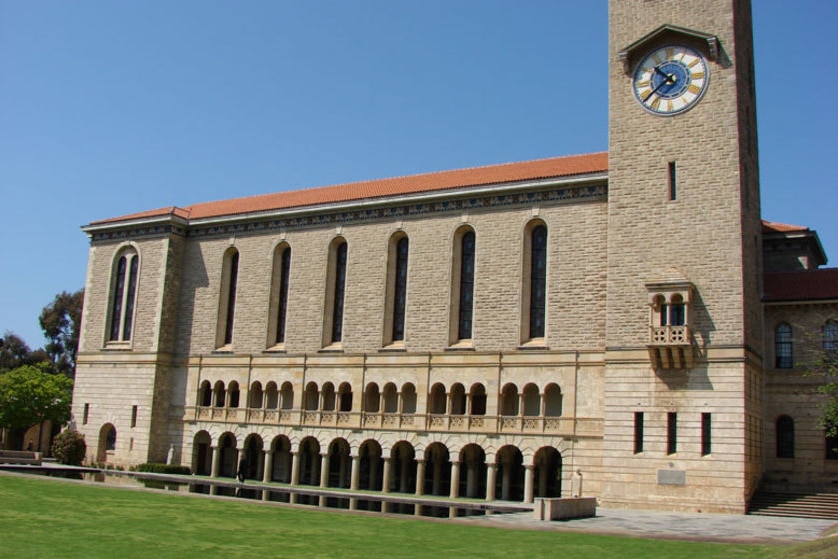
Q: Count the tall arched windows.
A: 7